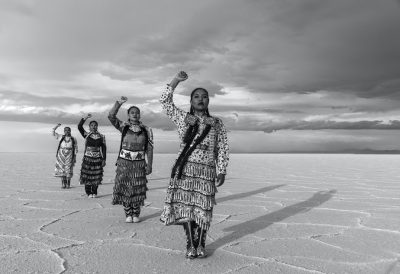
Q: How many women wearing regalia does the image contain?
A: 4